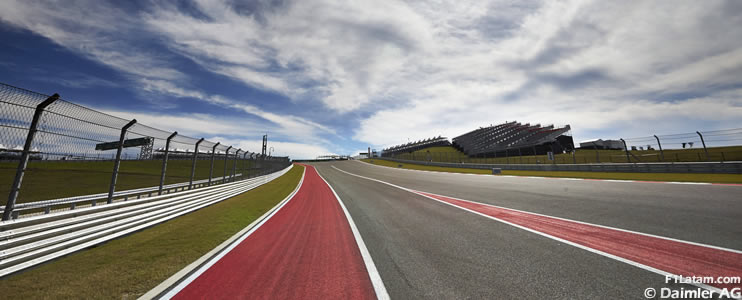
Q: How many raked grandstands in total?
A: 2